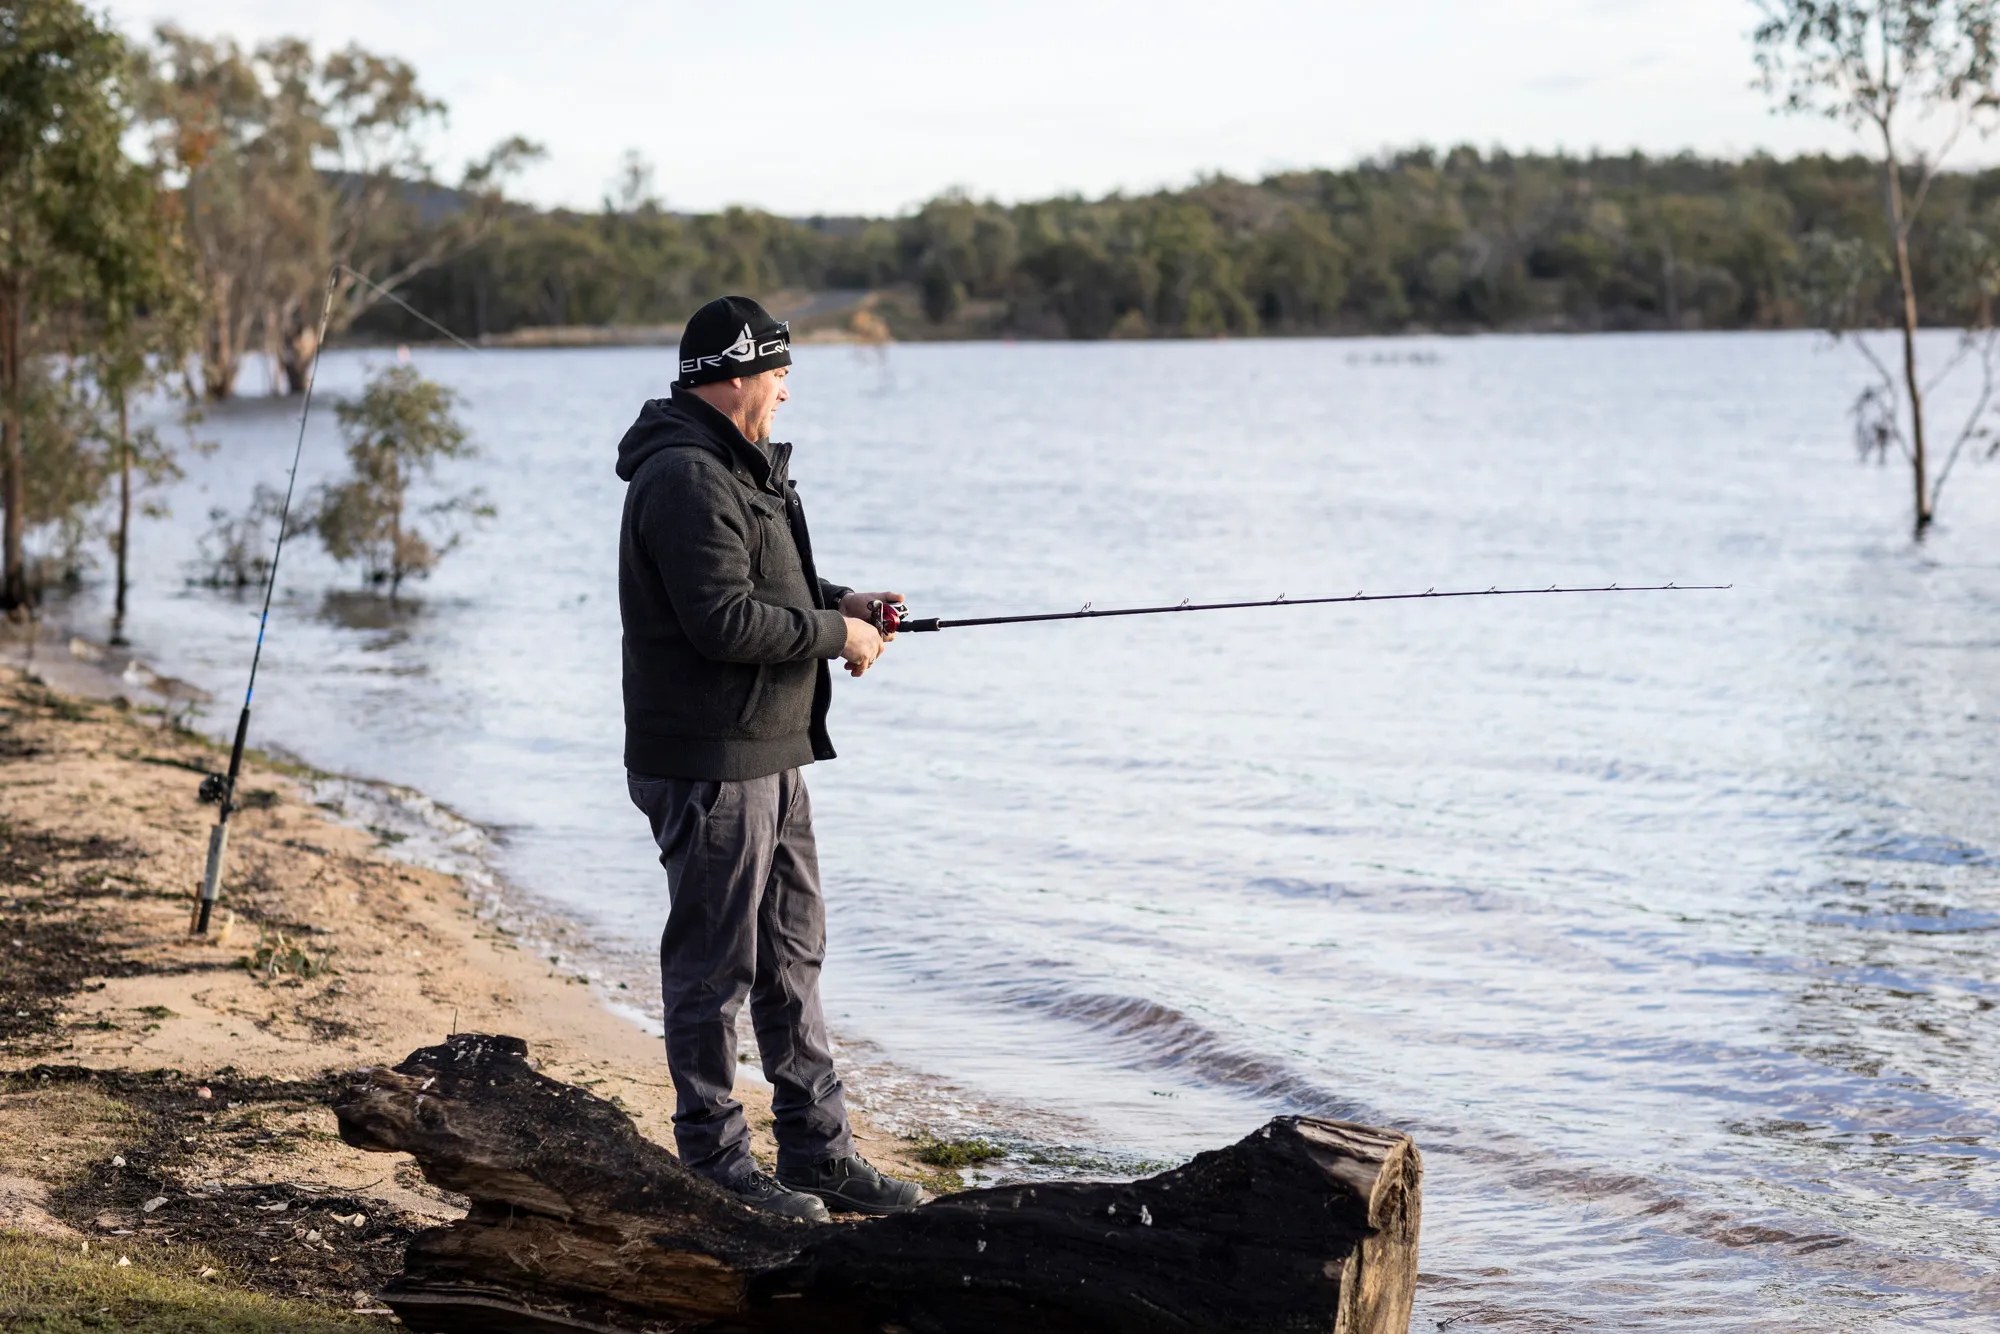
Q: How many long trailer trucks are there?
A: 0